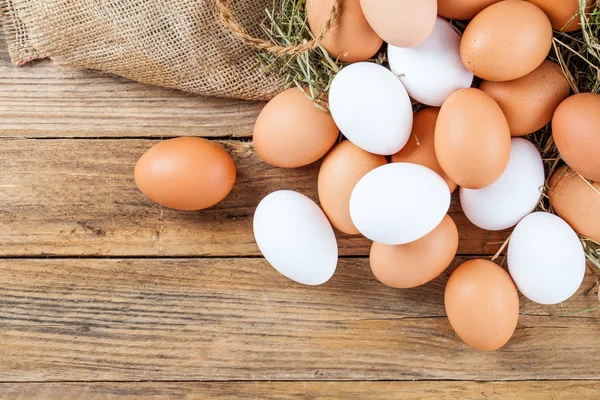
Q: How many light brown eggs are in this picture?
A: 15